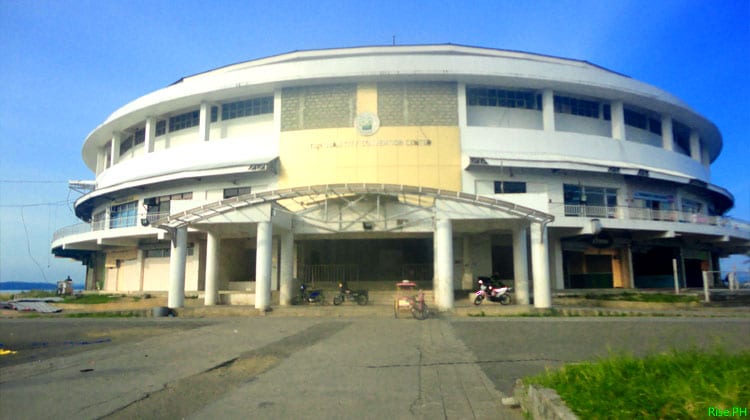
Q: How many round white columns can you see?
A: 7